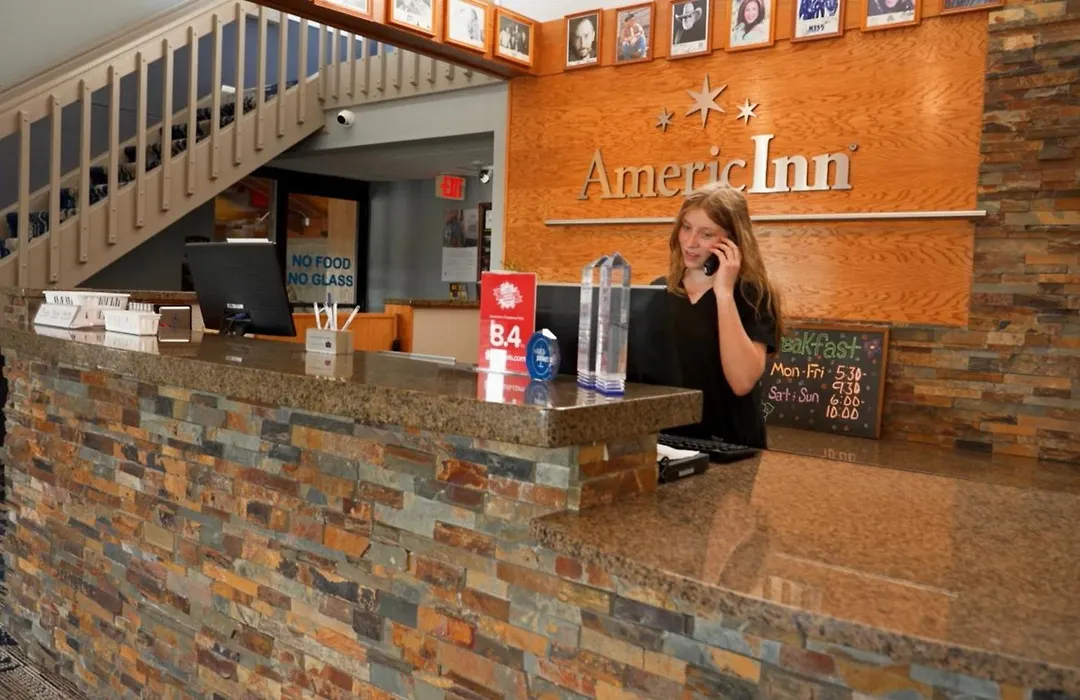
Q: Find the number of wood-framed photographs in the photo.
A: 11